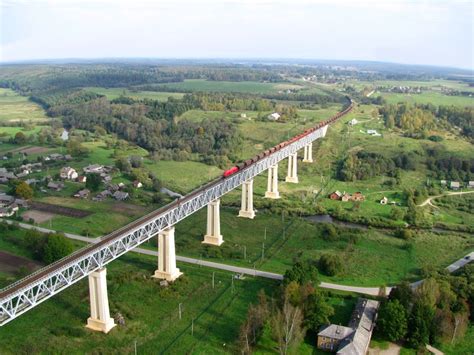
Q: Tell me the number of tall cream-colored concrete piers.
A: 7